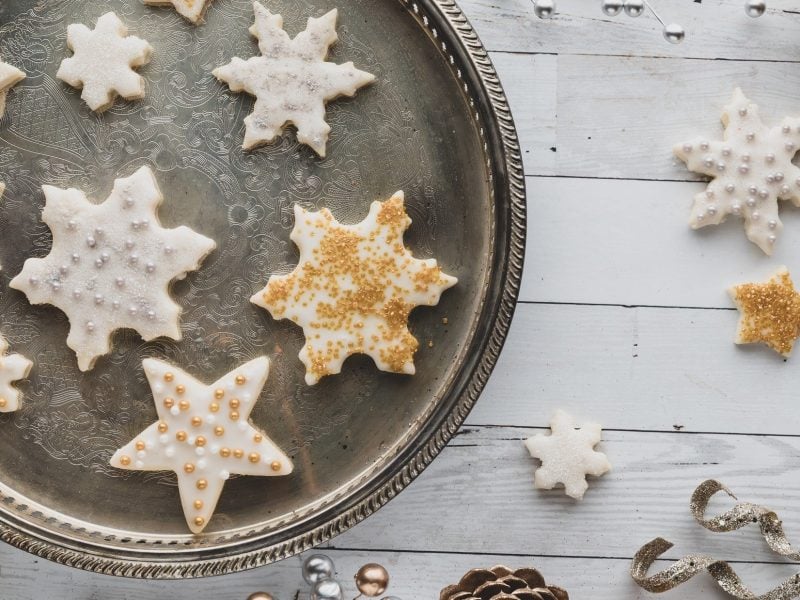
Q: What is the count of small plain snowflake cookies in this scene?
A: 2